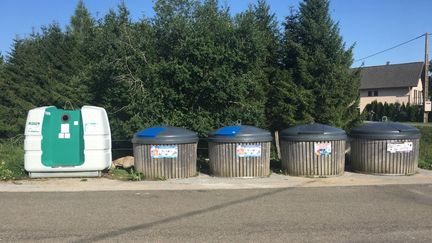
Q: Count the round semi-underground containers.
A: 4